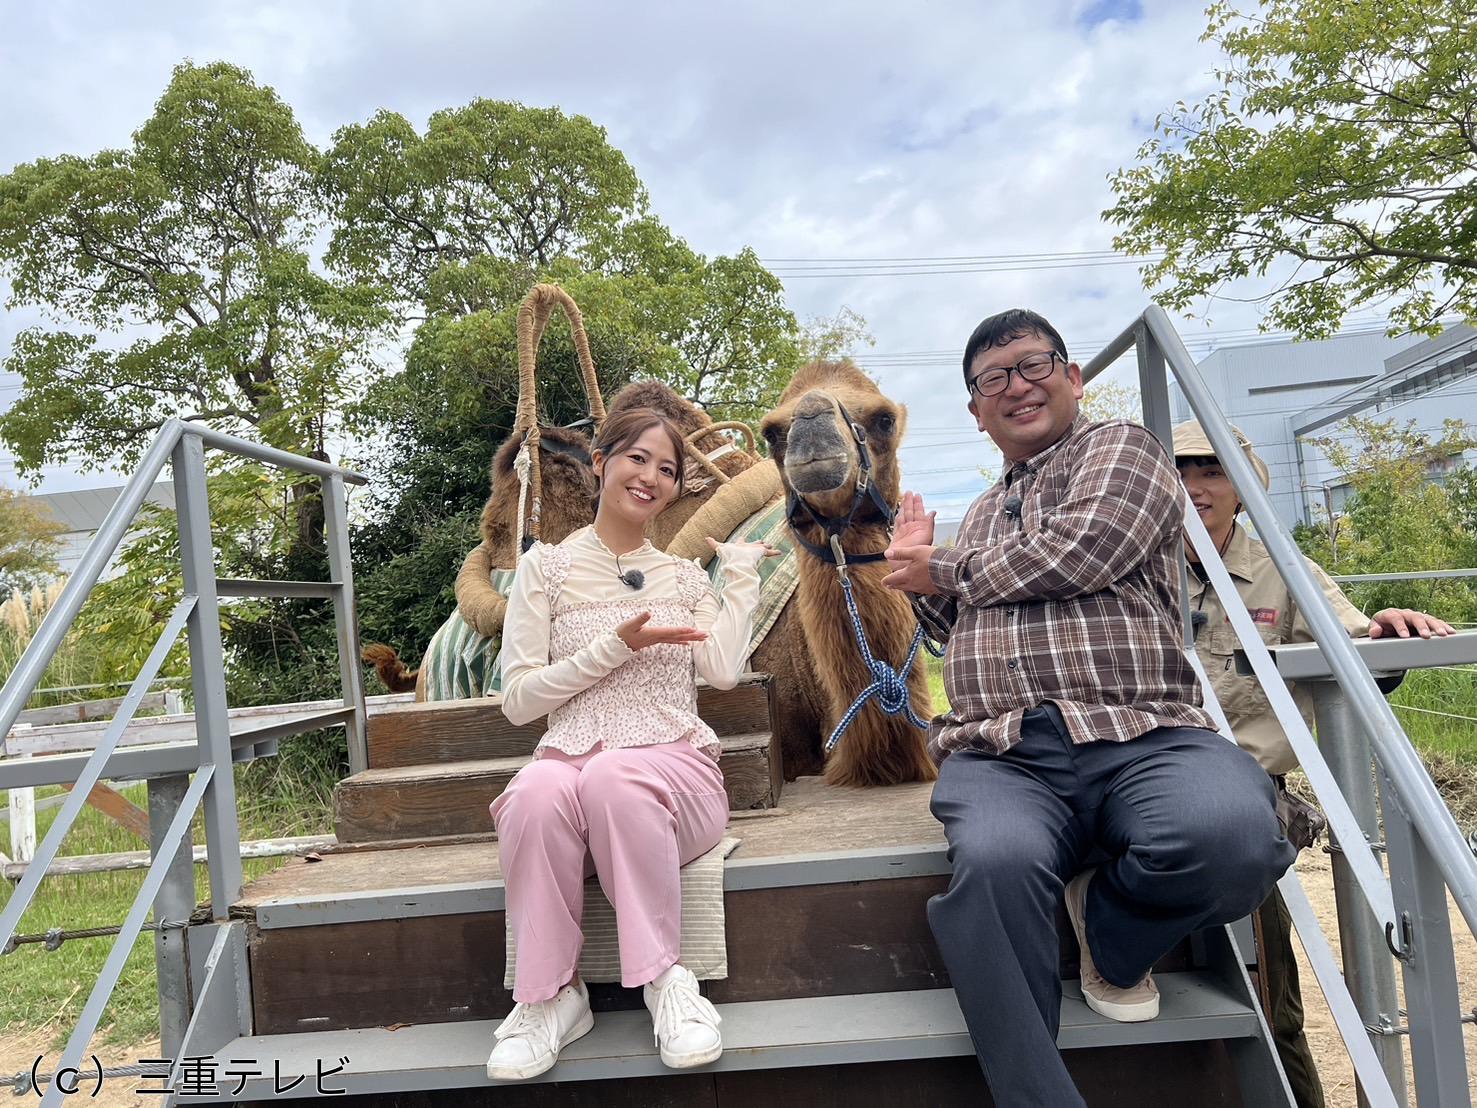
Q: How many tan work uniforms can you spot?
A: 1